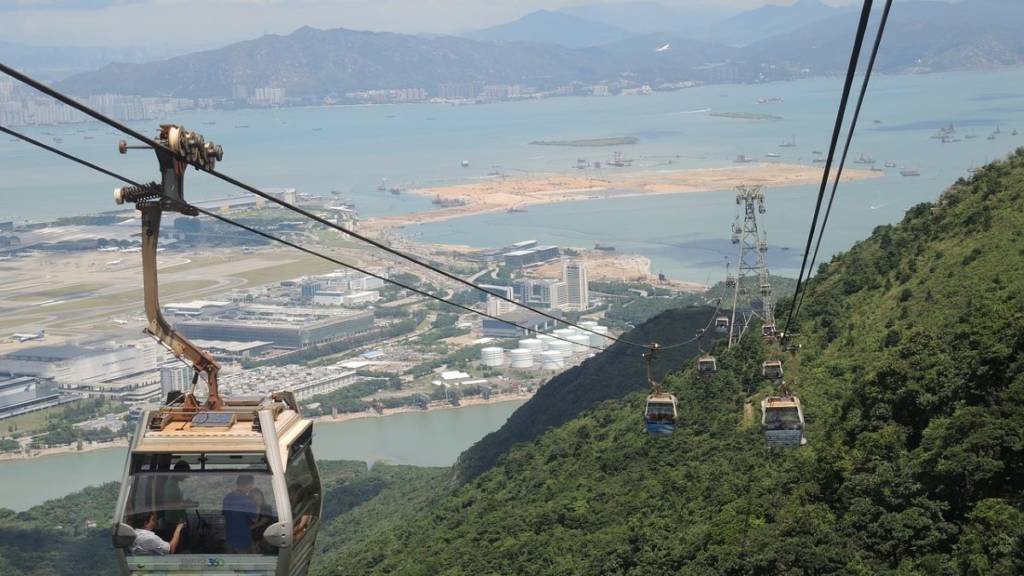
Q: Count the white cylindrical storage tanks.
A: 12